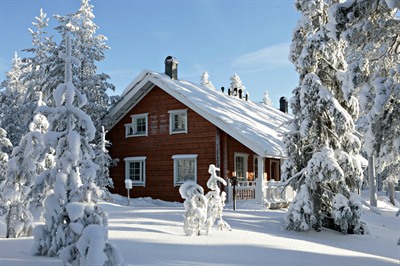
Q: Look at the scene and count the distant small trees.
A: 3